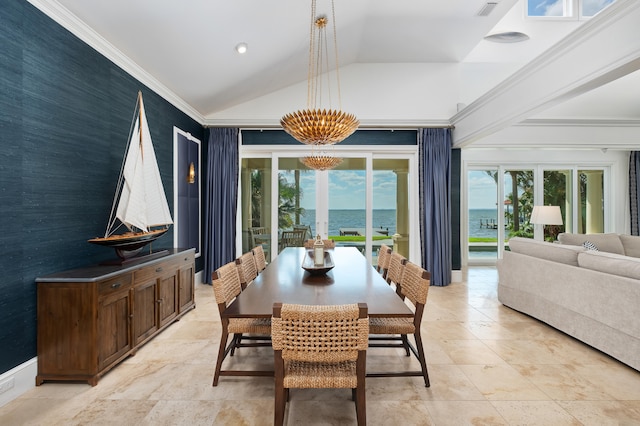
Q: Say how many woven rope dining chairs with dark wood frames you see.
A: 8